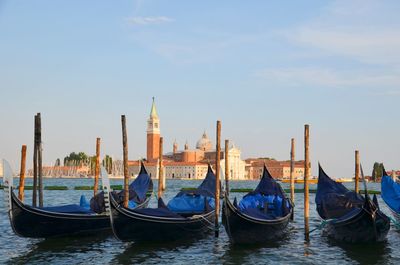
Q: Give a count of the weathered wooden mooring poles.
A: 11